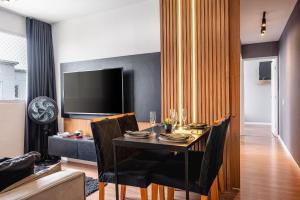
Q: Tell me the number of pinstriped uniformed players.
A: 0